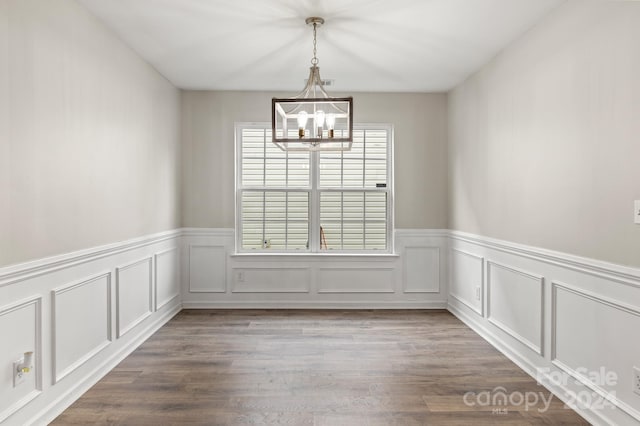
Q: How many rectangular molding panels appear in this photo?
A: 11